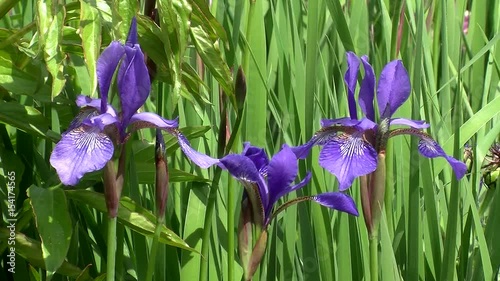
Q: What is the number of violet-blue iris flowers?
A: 3